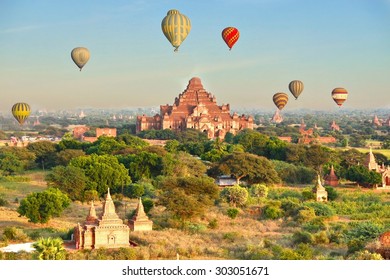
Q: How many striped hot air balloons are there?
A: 6